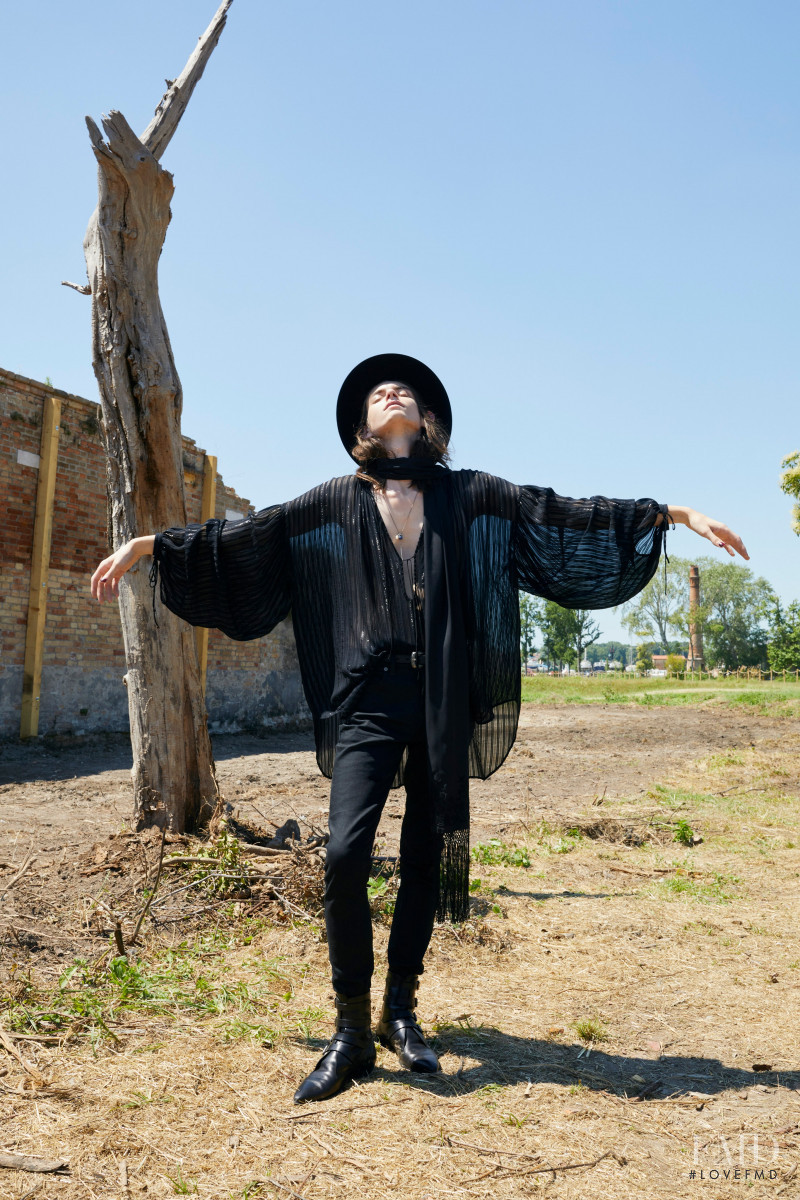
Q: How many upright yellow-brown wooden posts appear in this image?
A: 2